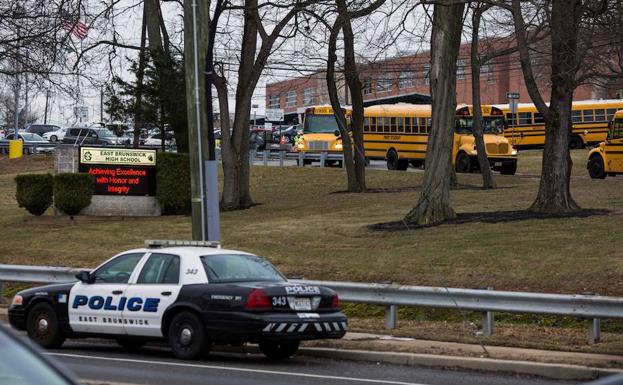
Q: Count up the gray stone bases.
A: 1